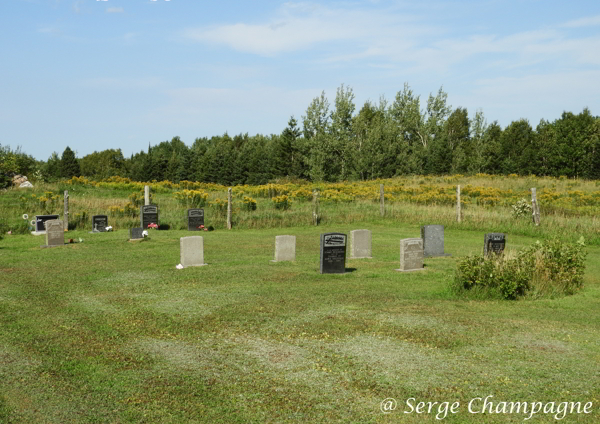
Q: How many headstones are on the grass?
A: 13